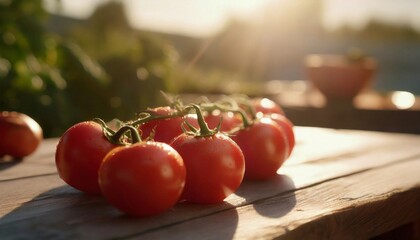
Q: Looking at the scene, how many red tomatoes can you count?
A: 9